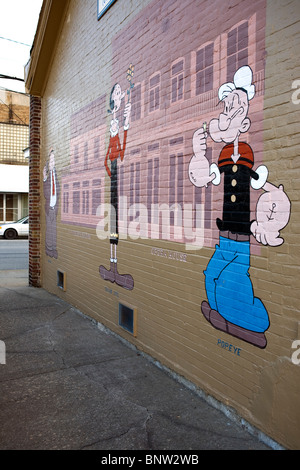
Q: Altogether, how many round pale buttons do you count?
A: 3